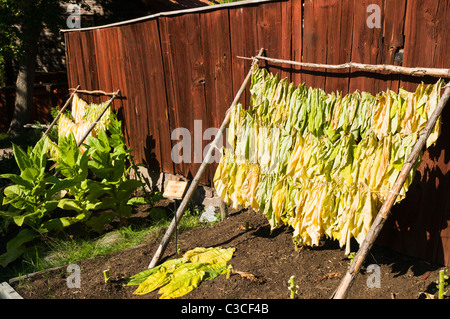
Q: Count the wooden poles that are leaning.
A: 4